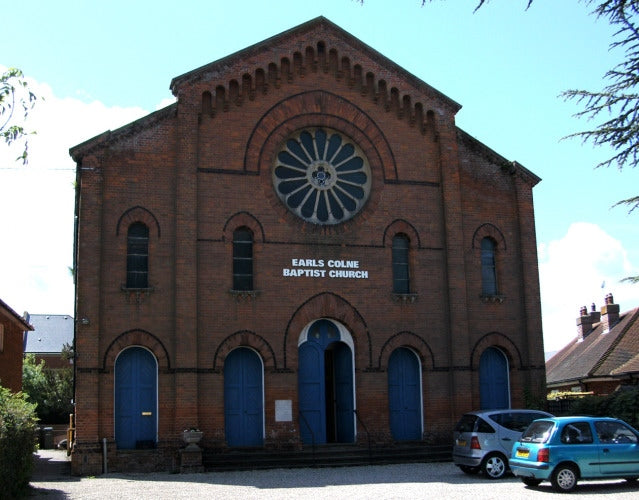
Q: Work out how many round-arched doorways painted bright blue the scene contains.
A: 5